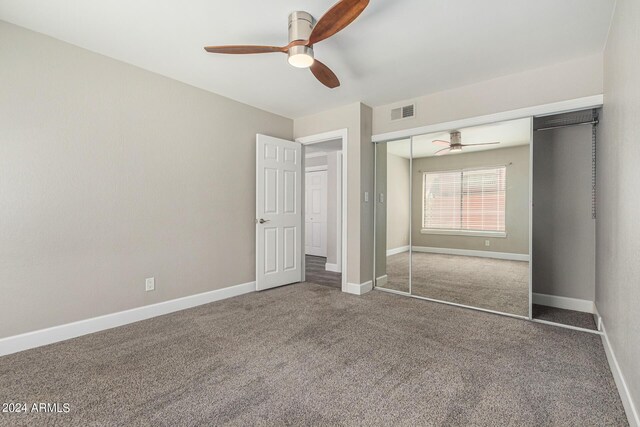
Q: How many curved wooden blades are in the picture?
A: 3